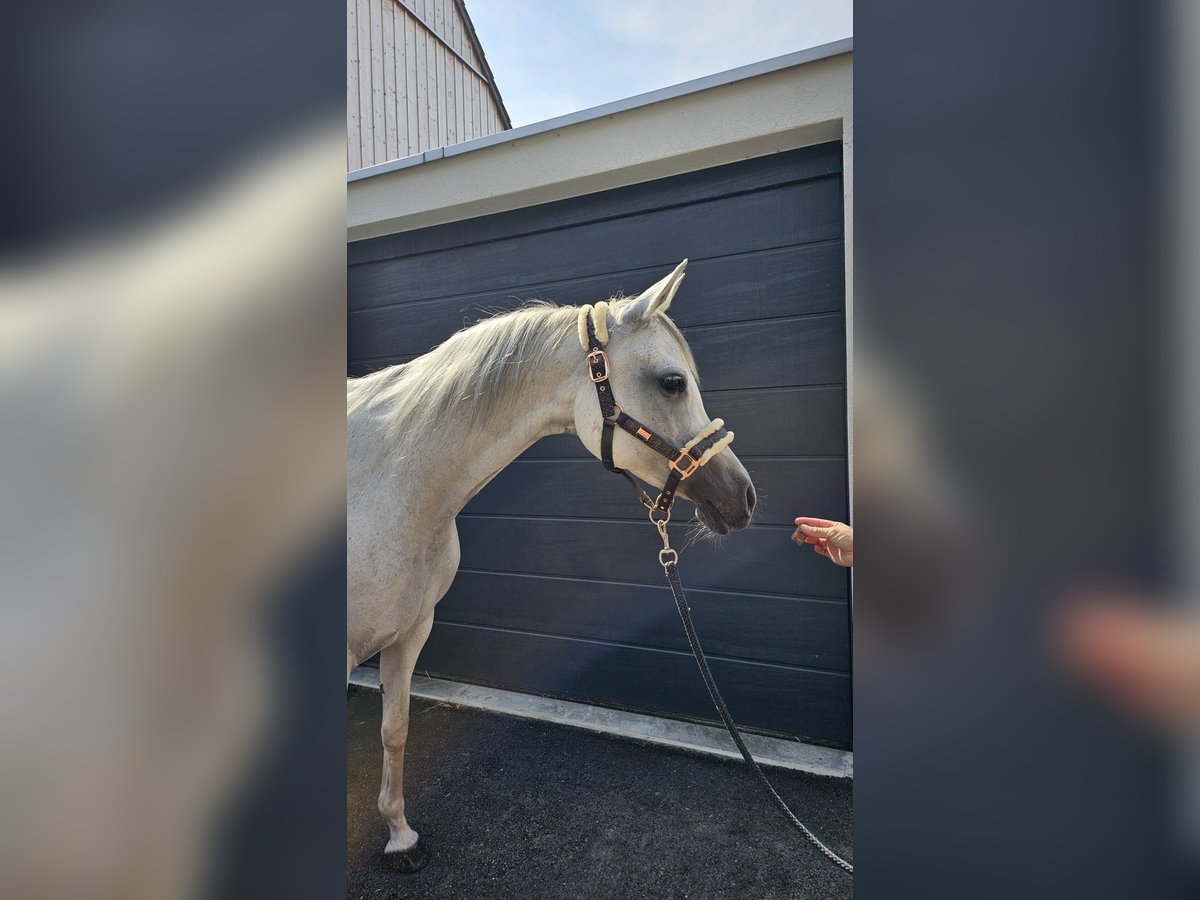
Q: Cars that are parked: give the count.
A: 0